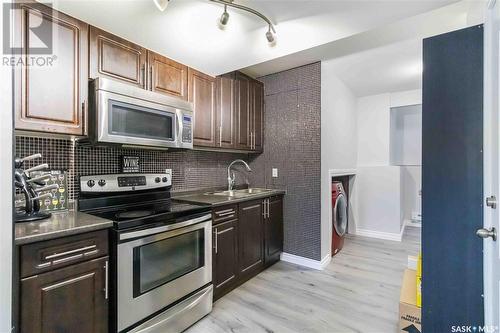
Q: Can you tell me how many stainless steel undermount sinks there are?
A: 1